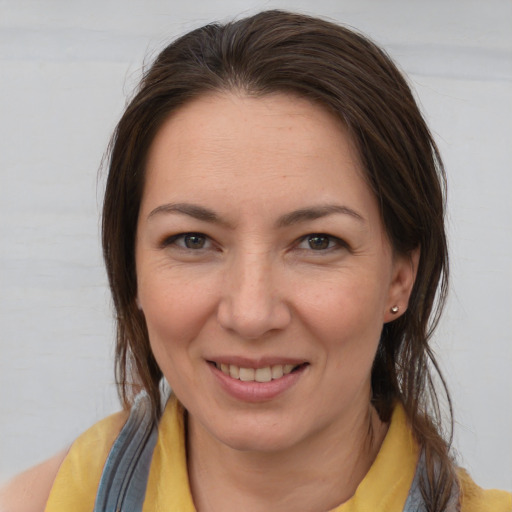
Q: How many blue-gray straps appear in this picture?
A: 2